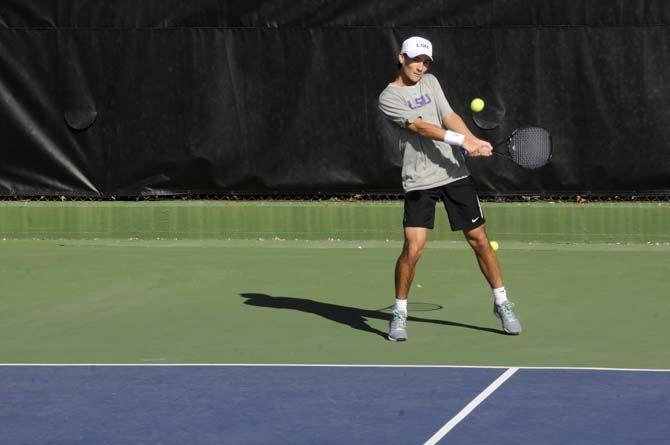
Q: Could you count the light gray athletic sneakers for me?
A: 2